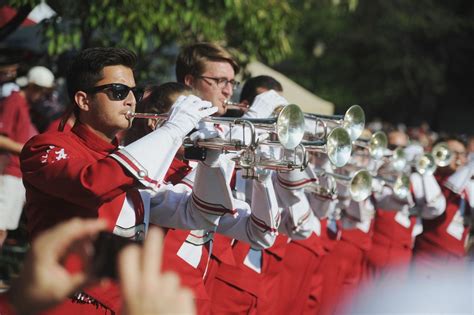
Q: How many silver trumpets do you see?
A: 9